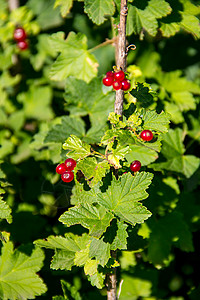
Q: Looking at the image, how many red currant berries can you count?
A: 12